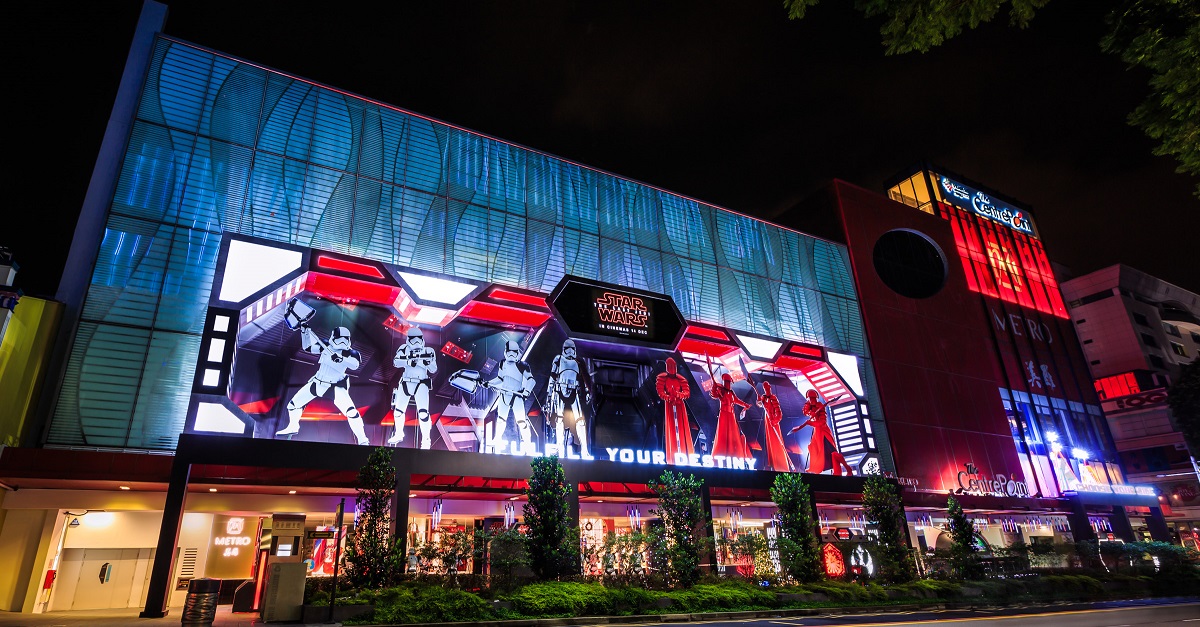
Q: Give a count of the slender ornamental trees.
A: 6